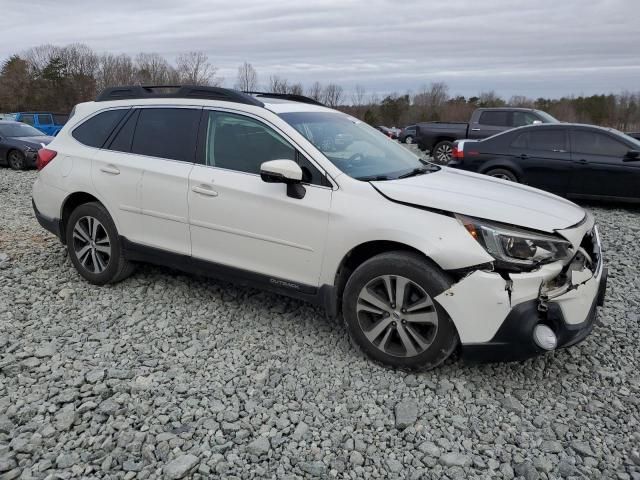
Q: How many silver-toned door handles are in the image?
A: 1